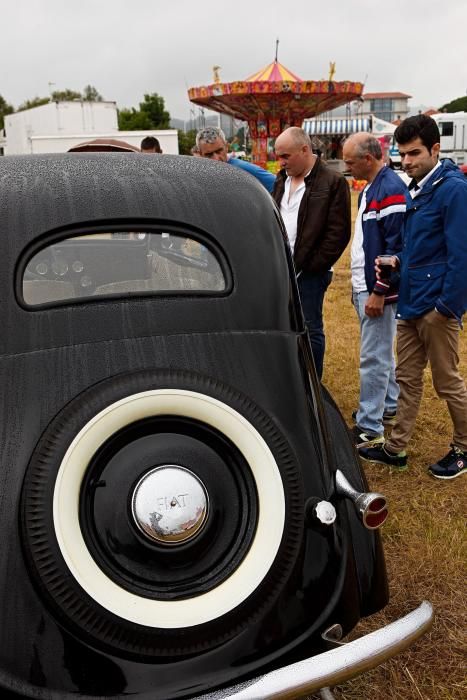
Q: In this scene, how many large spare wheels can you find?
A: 1